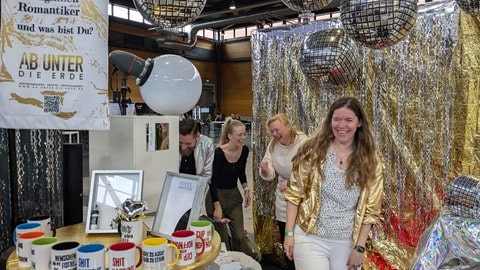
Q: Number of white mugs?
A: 11